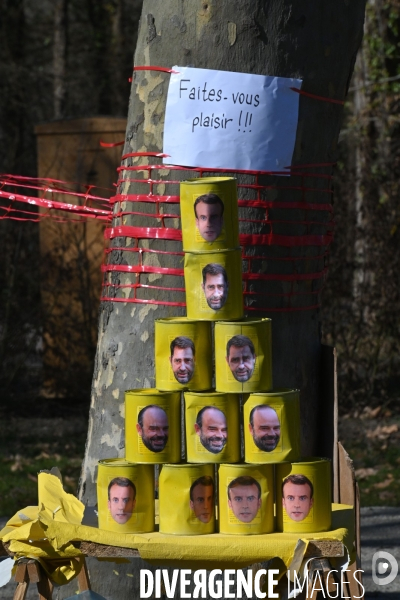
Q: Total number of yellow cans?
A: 11